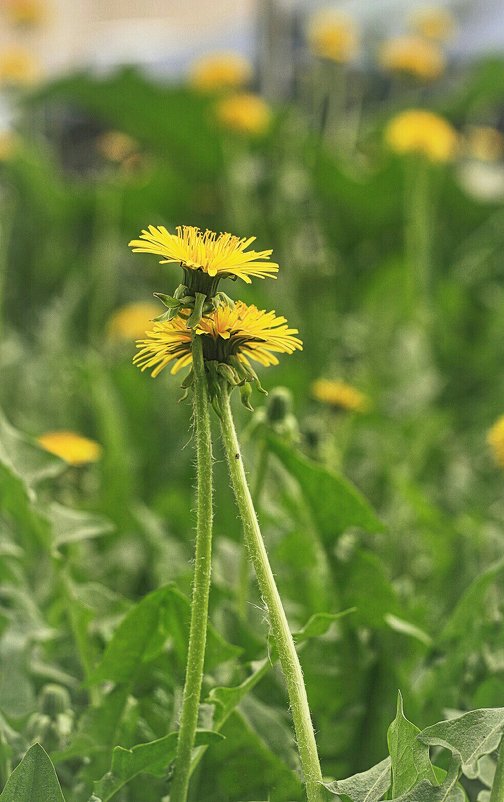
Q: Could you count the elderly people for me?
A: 0